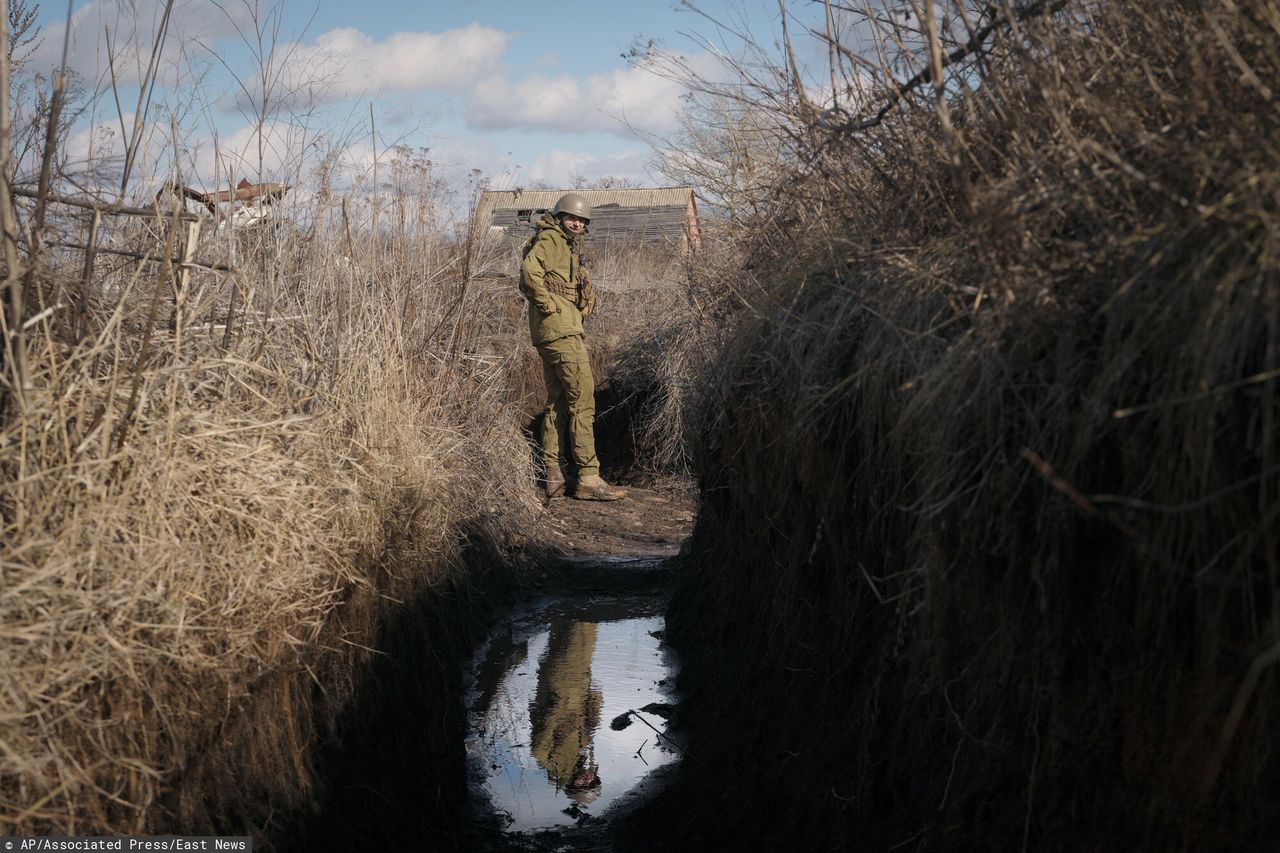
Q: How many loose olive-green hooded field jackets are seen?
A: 1